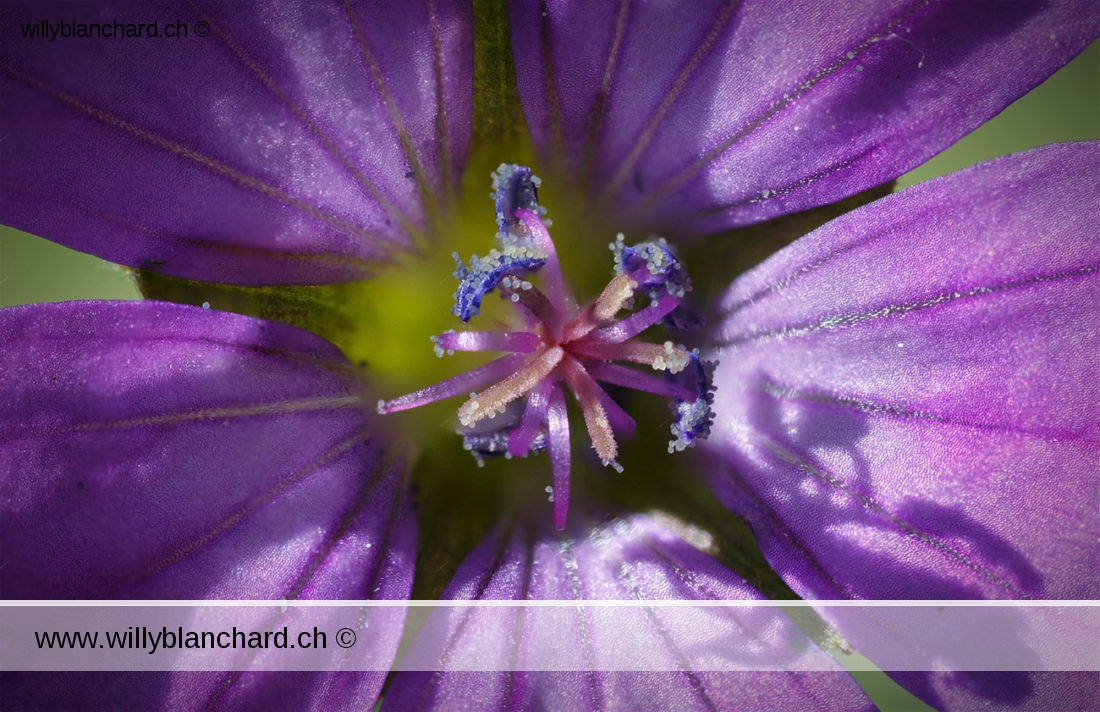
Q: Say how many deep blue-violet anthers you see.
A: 5